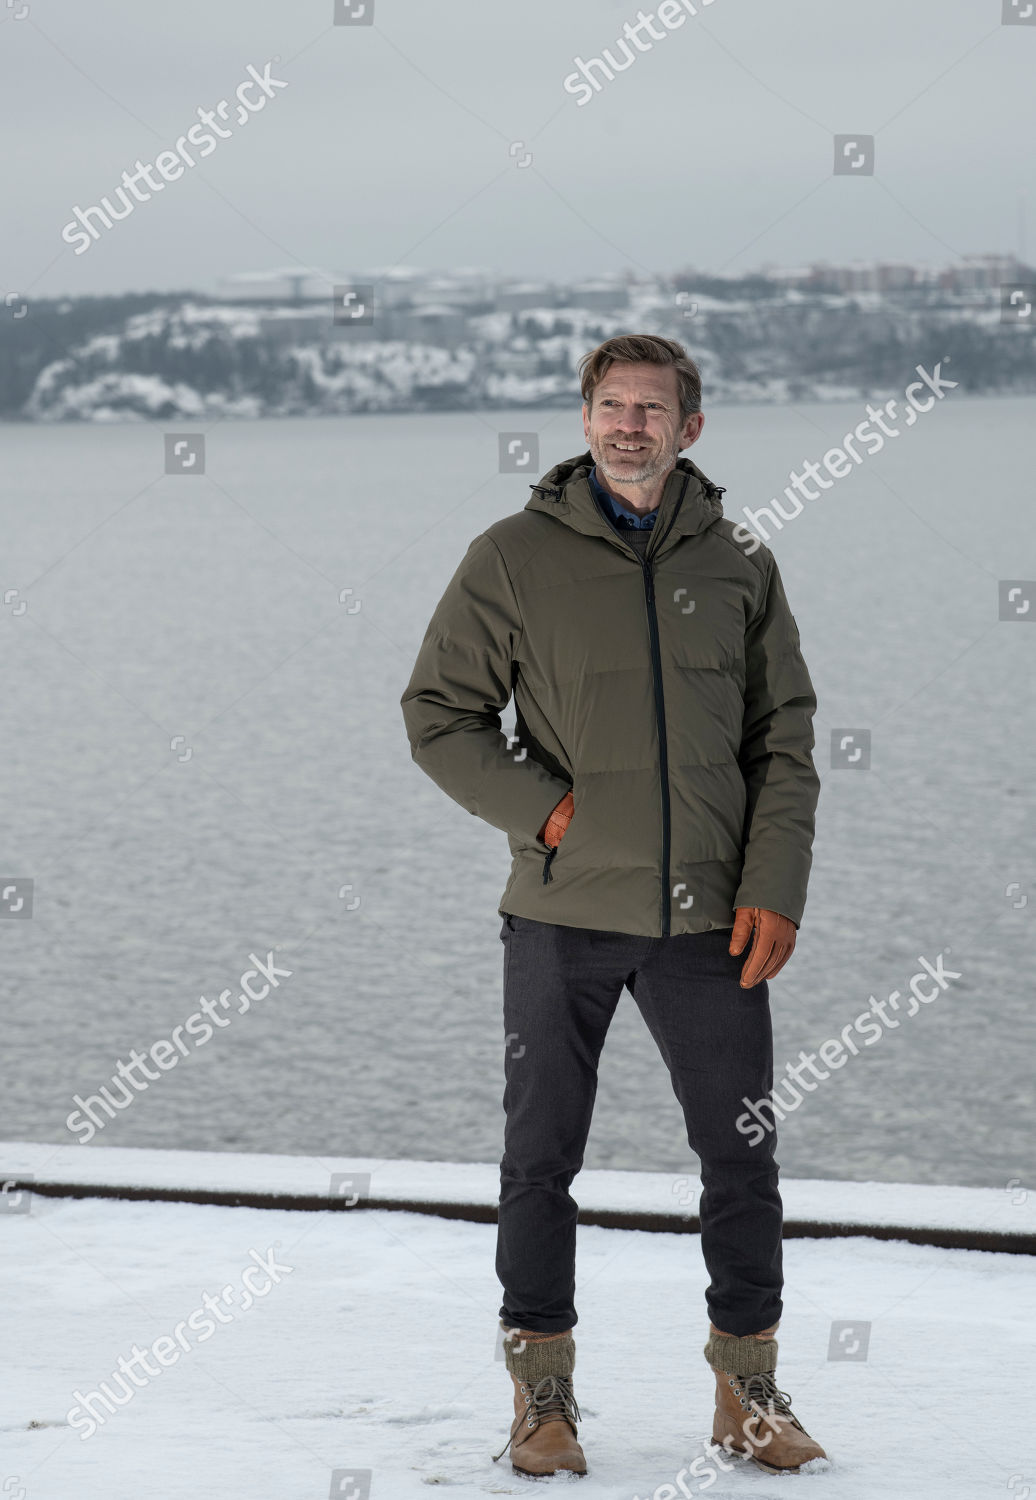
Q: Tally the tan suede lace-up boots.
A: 2